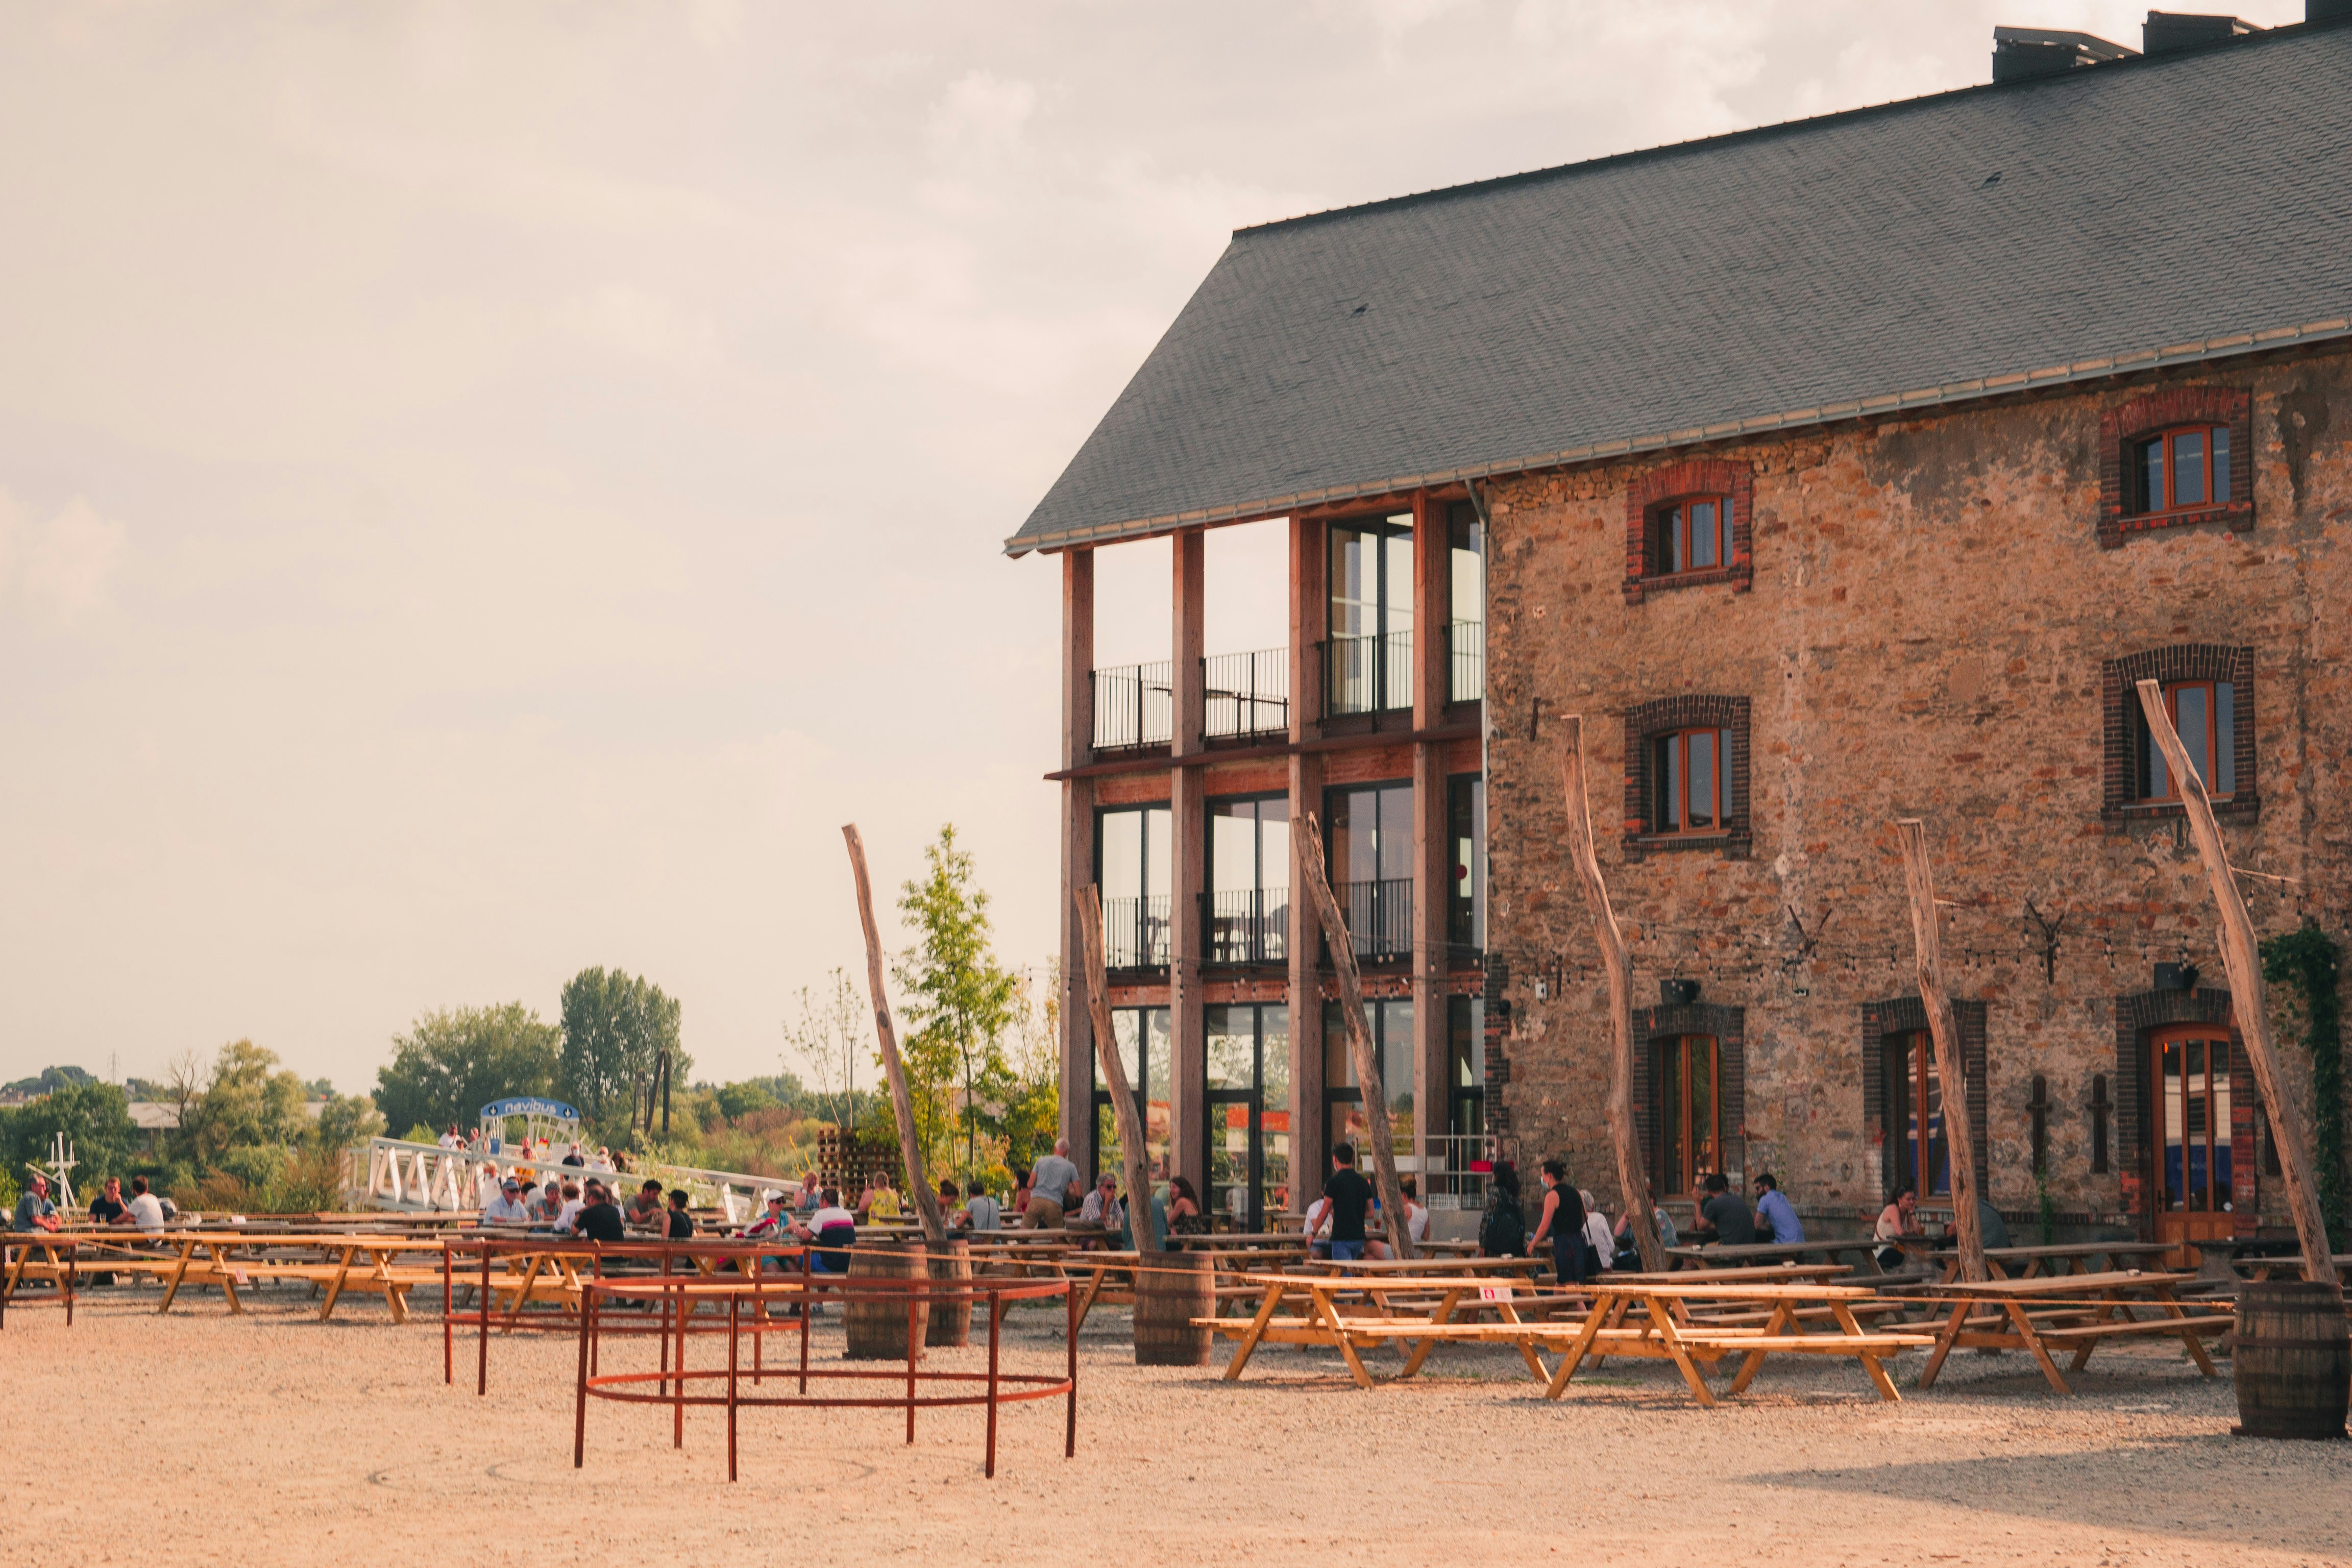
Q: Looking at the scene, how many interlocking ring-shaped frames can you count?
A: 2